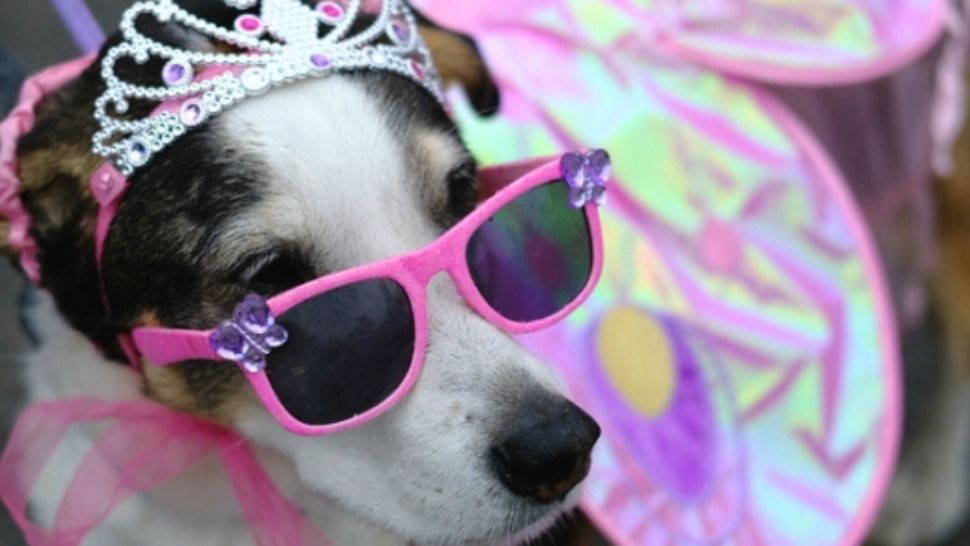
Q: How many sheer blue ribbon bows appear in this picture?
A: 0